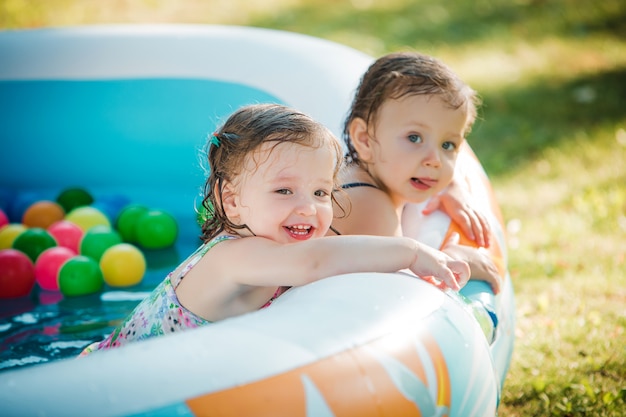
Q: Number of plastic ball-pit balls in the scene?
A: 15